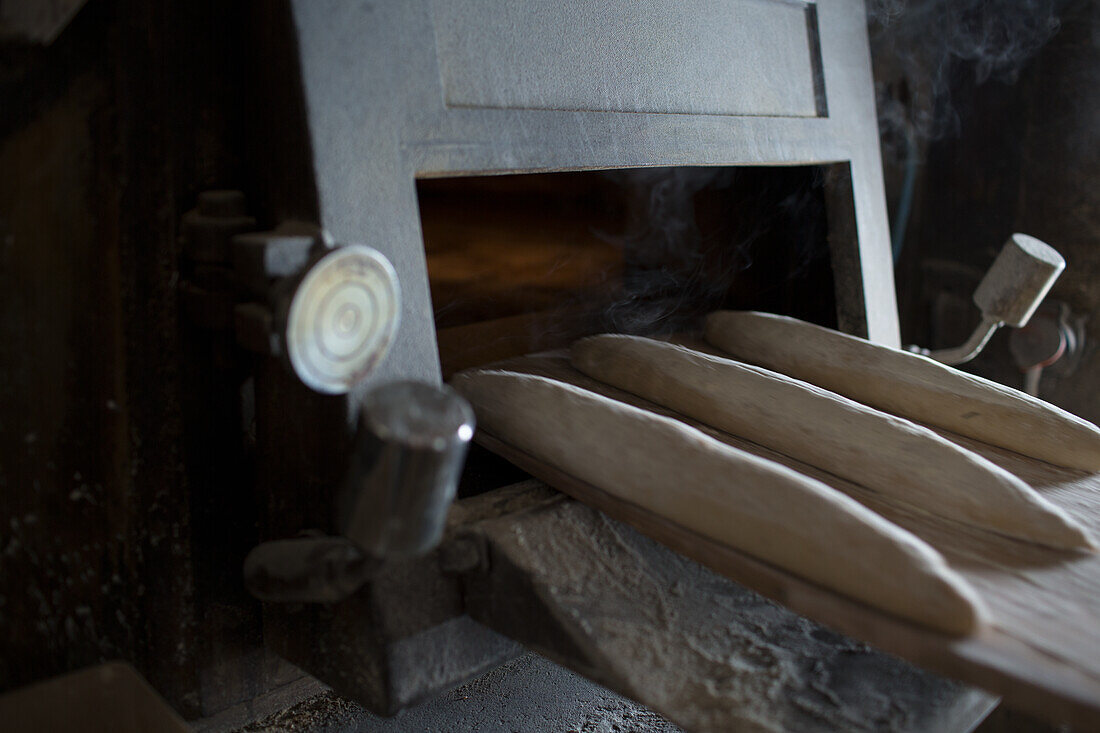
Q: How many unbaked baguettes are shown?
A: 3